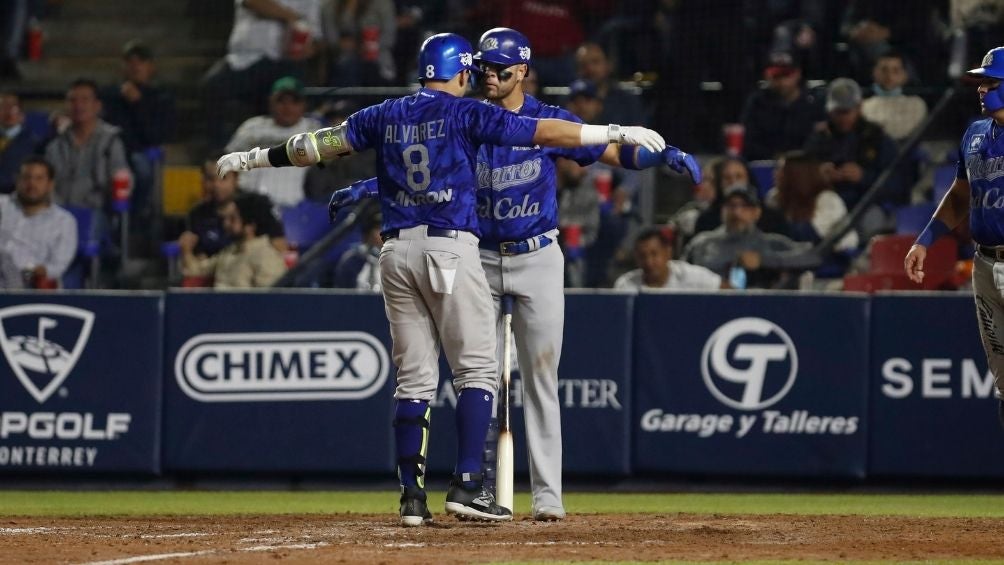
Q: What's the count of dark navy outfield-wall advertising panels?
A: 5